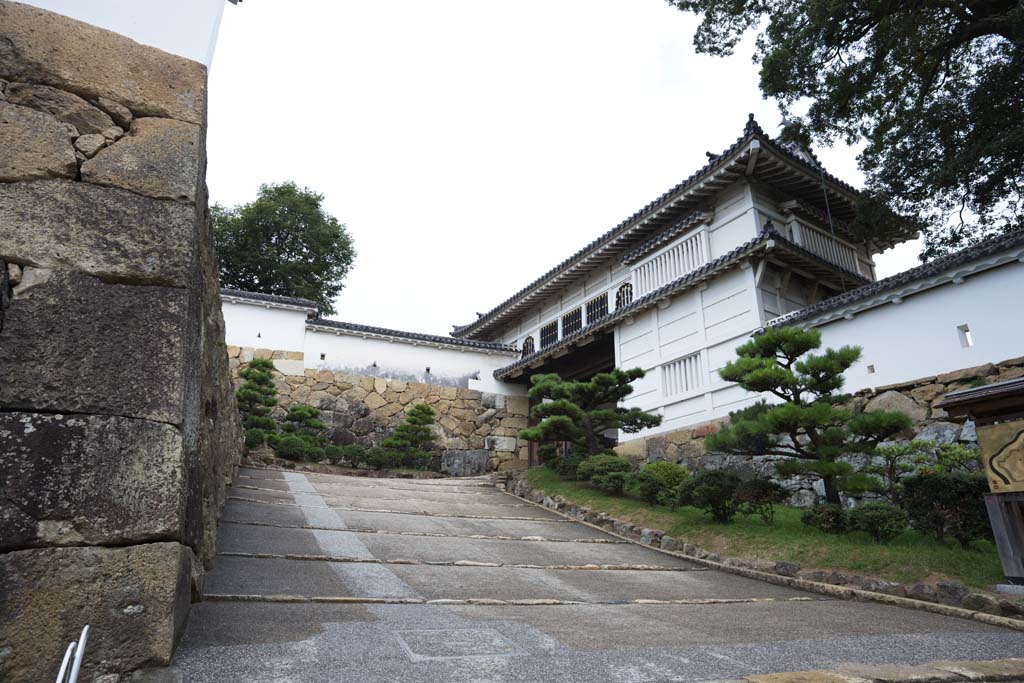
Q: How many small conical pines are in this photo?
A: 3